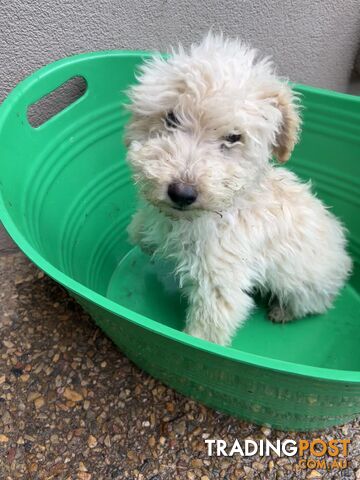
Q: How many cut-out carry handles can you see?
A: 1